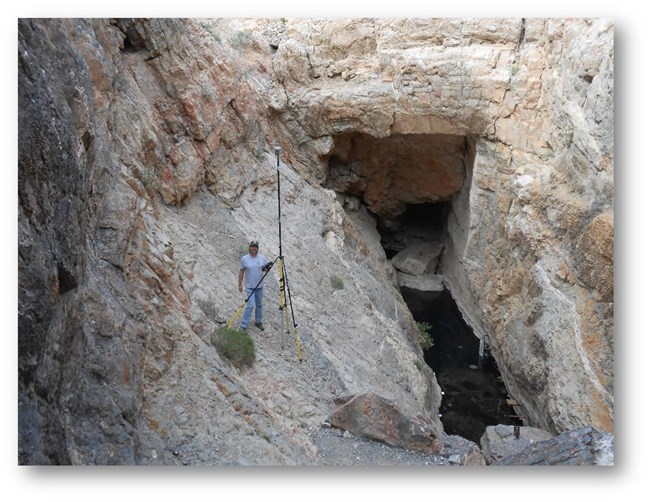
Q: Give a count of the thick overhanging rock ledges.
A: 1